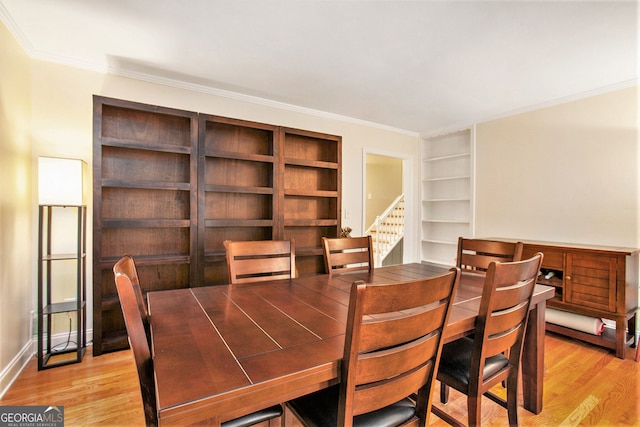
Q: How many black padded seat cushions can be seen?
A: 3